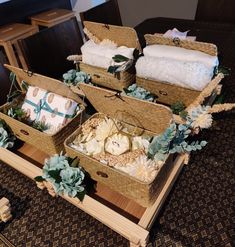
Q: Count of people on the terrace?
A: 0